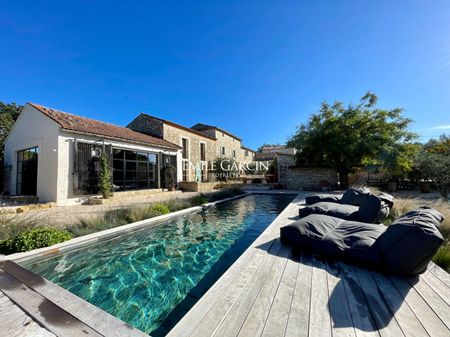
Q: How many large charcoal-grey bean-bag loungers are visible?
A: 3